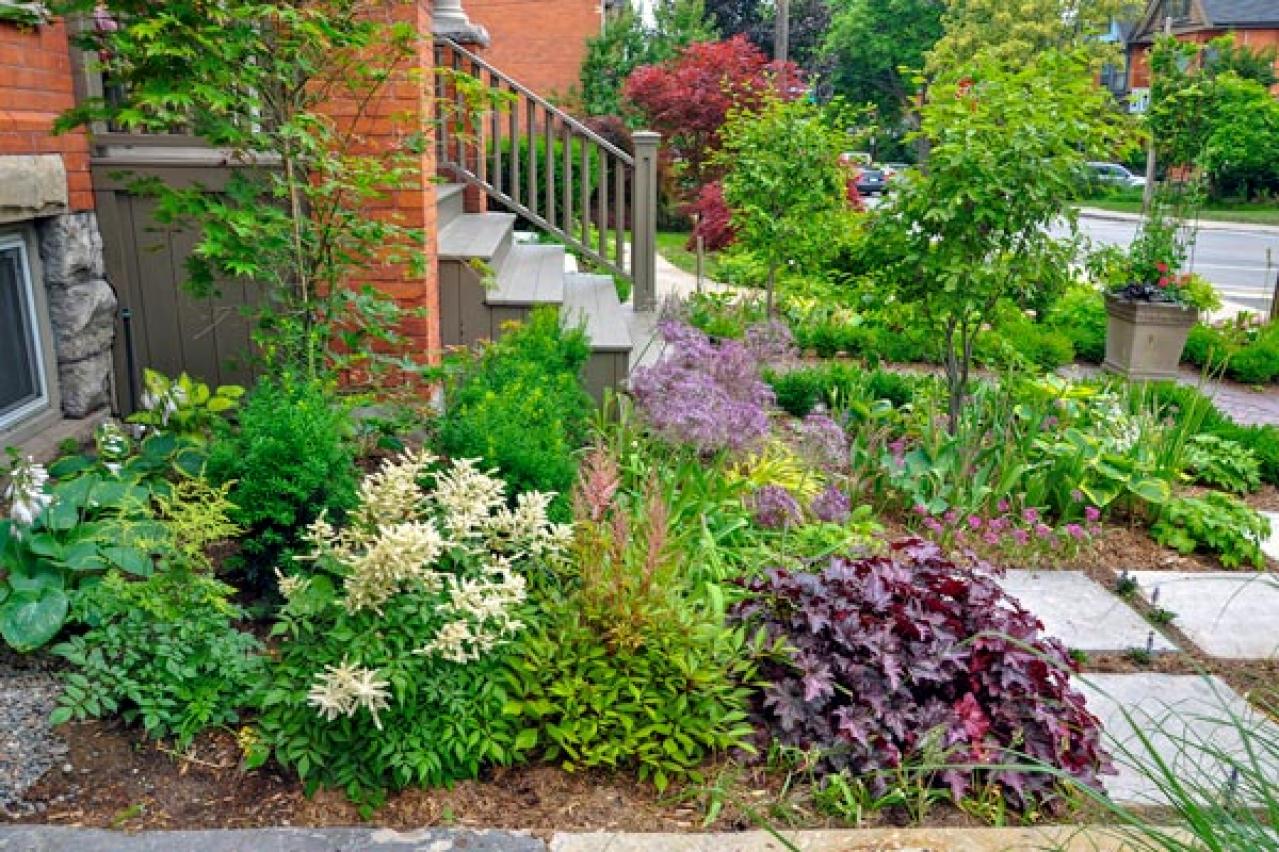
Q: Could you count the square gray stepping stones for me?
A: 4